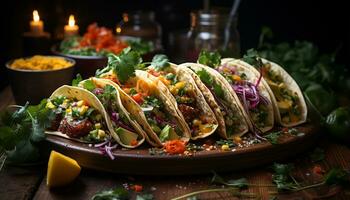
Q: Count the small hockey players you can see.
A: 0